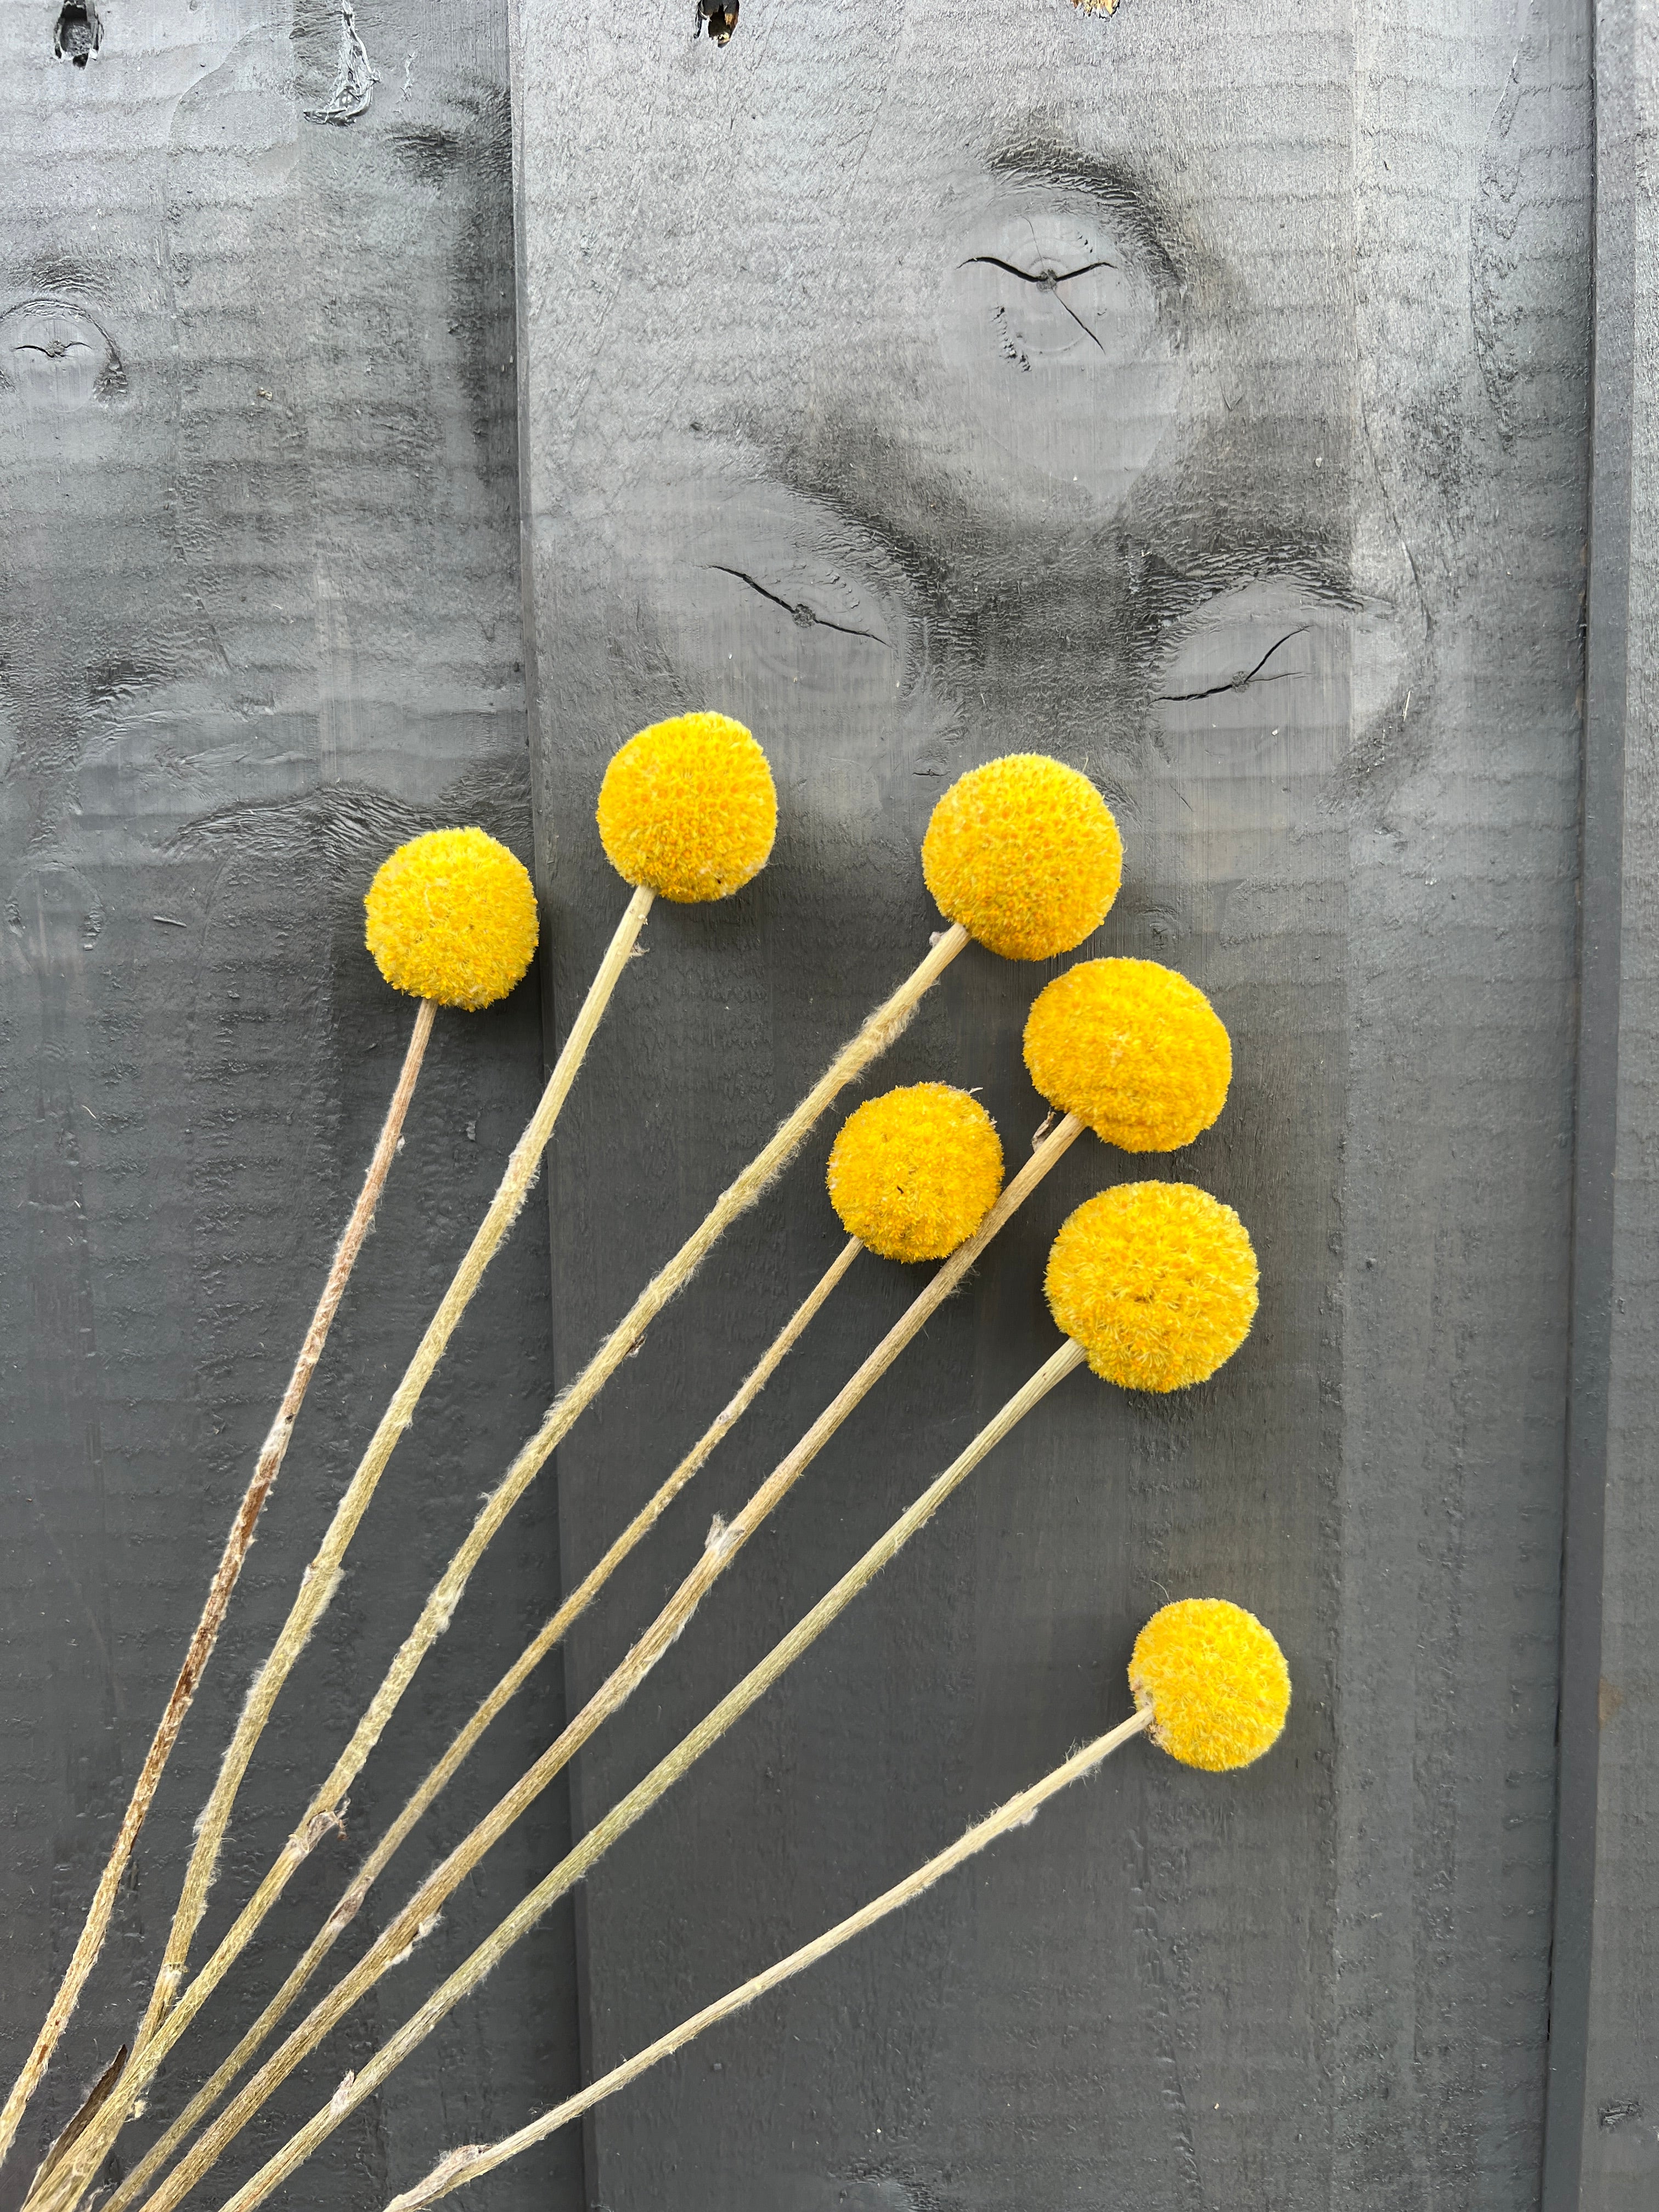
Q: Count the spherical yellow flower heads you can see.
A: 7